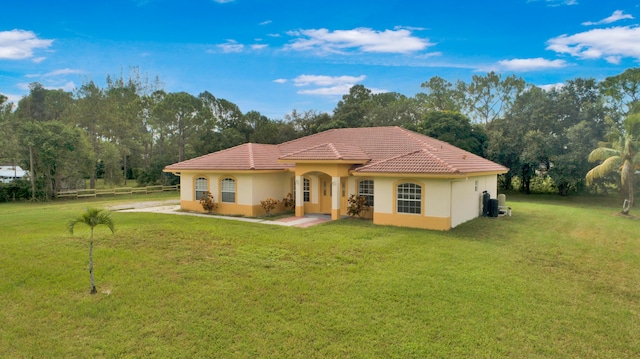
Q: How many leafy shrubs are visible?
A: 4